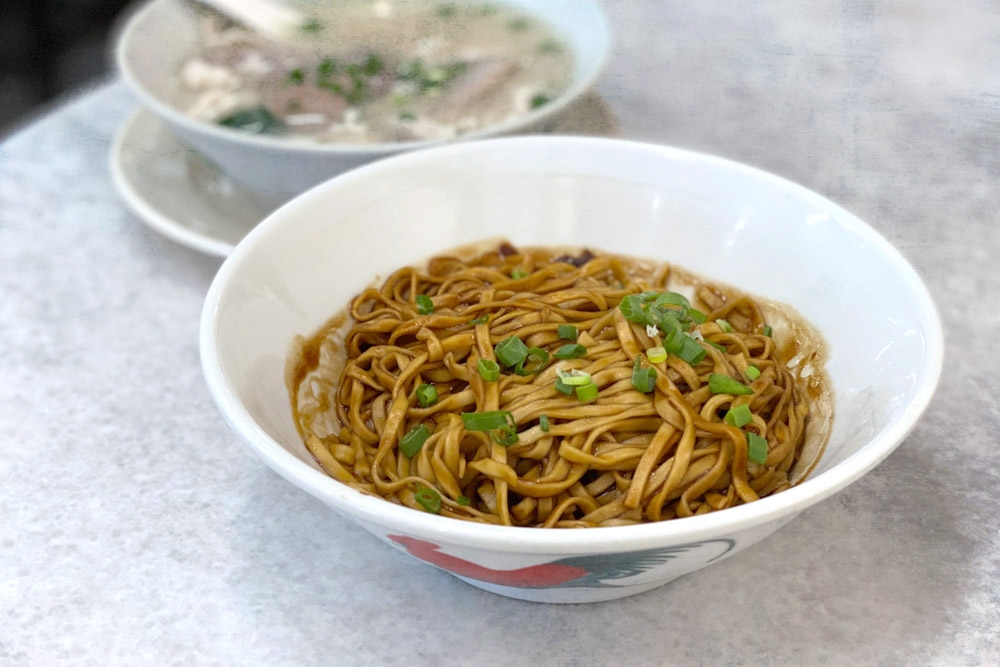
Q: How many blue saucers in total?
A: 0